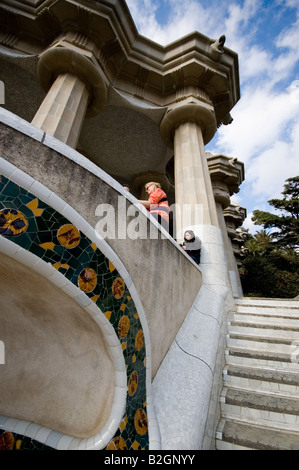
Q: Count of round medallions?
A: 10